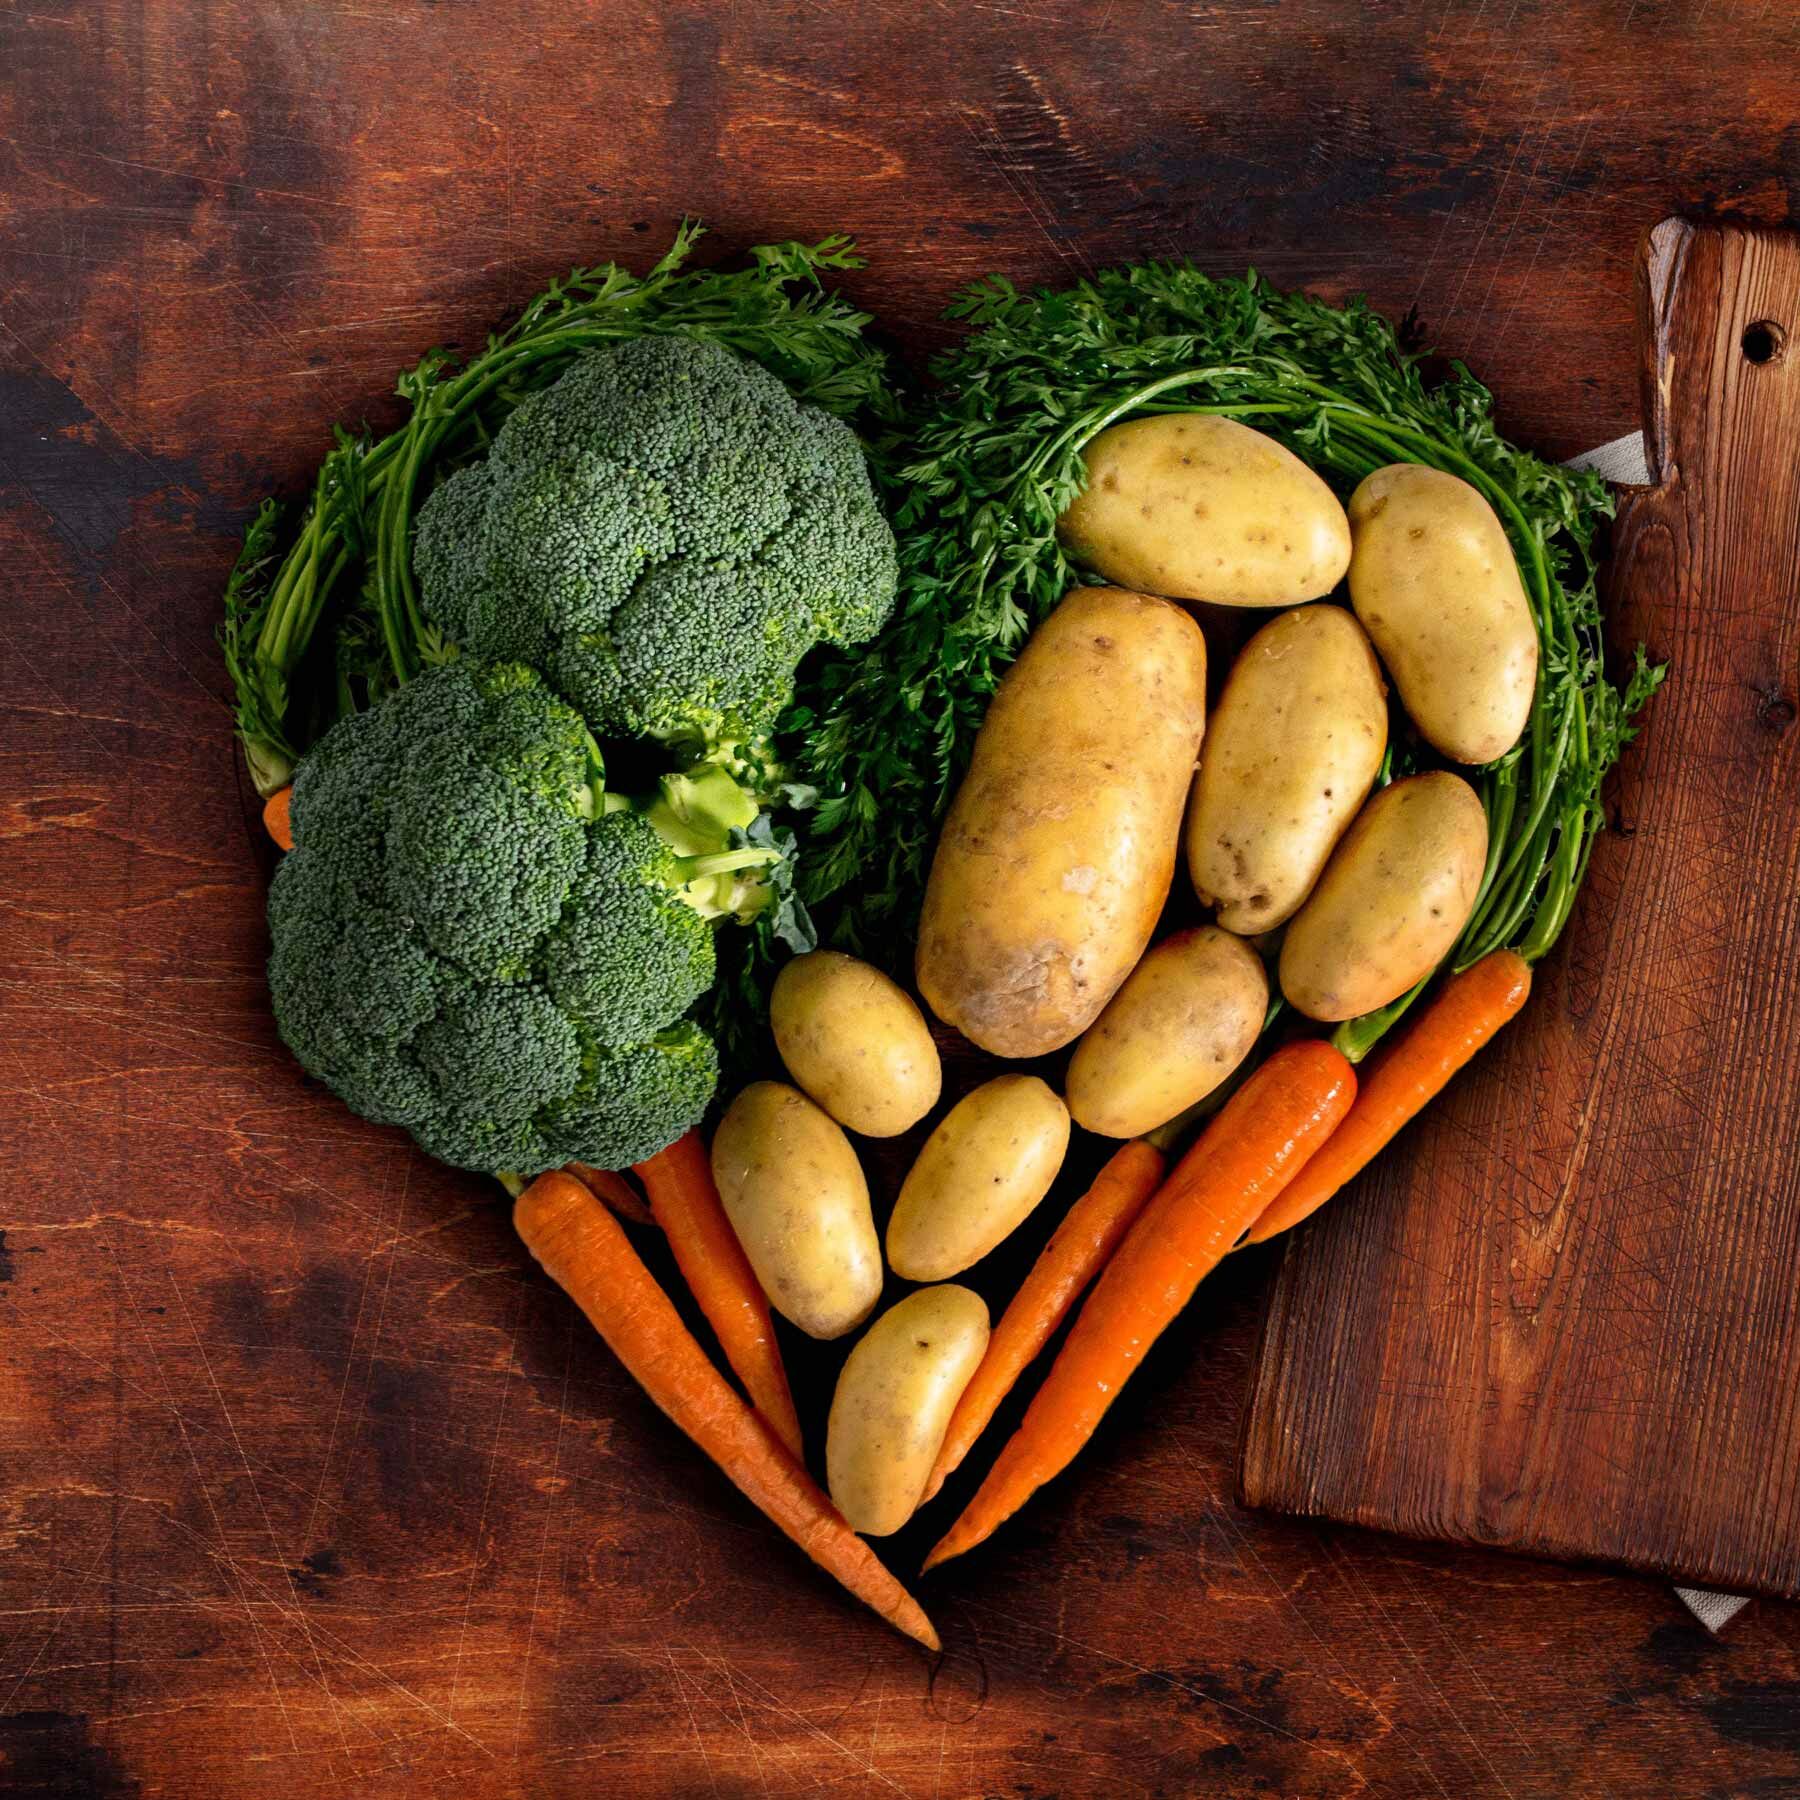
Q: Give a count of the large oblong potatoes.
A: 1